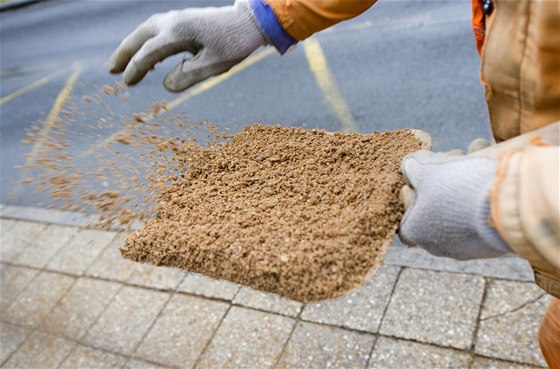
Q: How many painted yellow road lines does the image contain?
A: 4